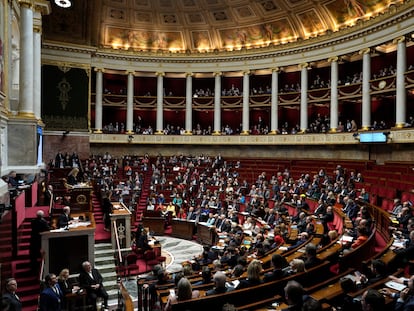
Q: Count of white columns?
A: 13